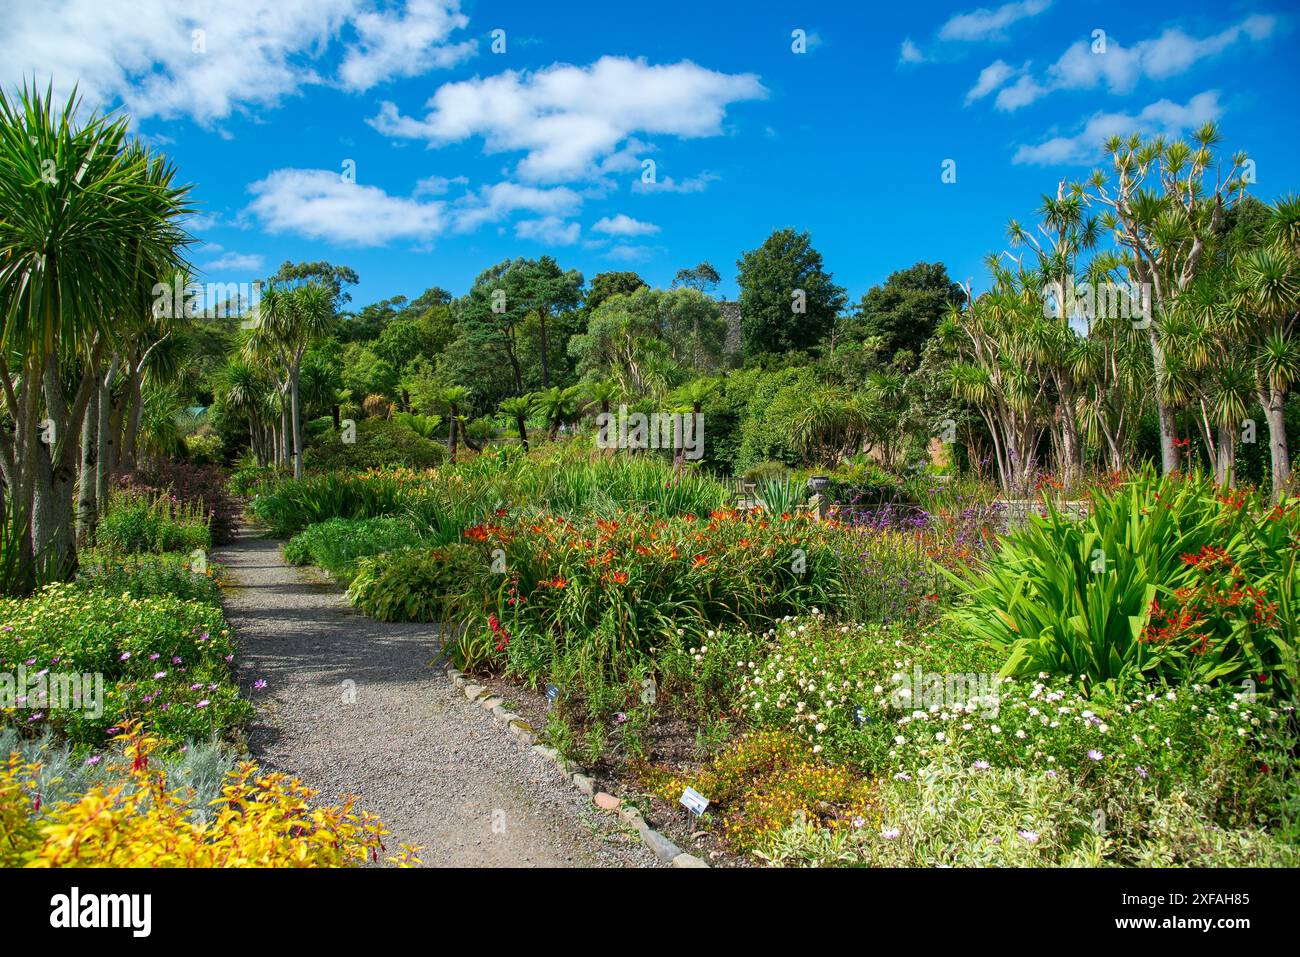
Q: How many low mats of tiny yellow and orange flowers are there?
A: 1